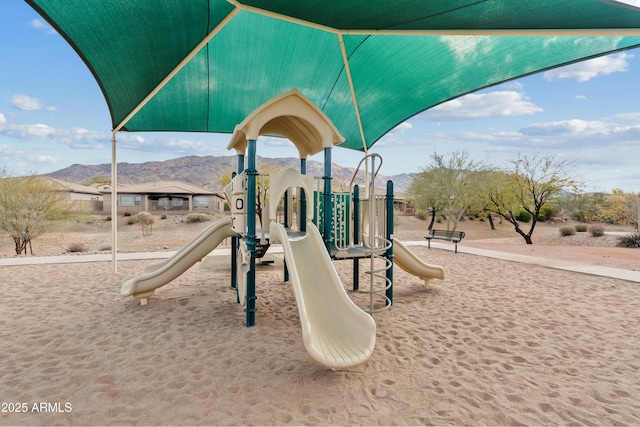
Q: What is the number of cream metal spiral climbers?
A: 1